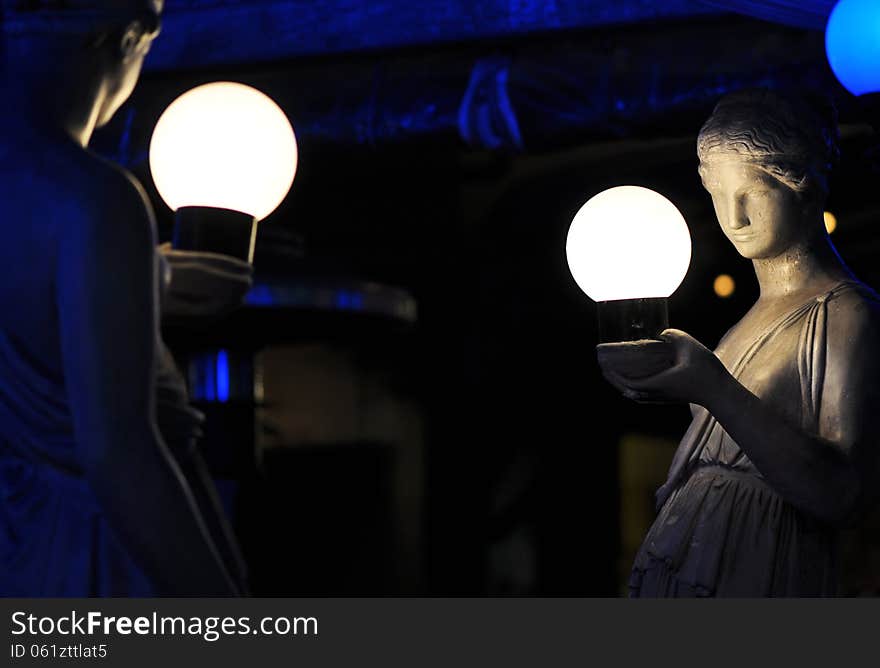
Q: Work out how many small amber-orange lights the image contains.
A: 2